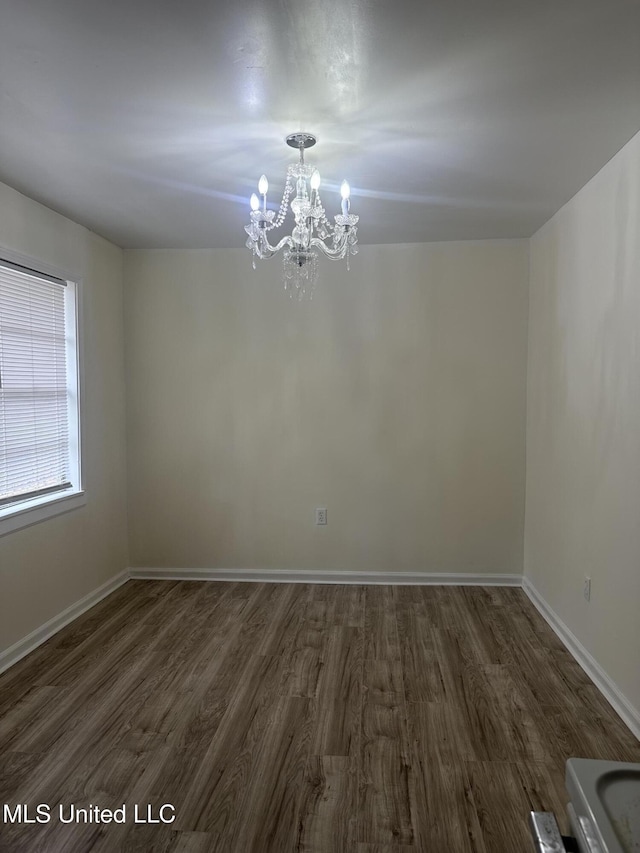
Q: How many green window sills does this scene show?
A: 0